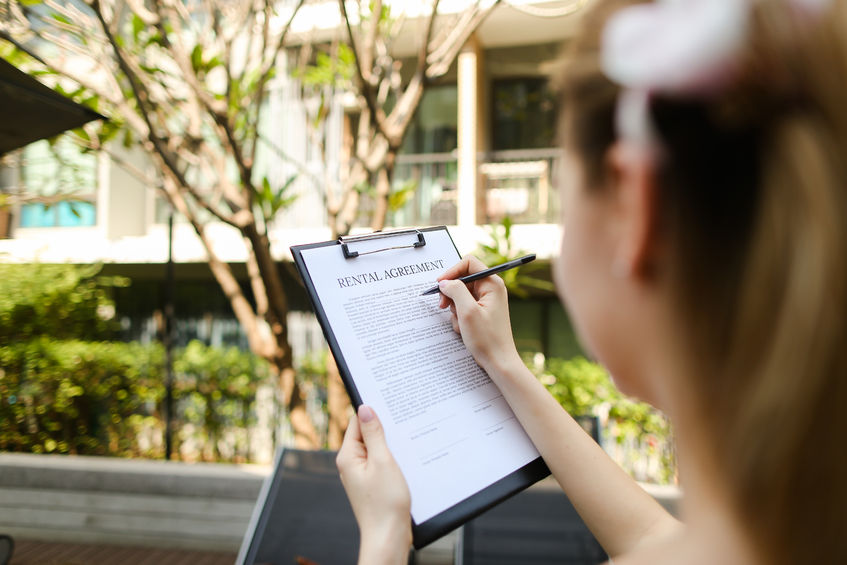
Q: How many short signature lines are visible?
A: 4